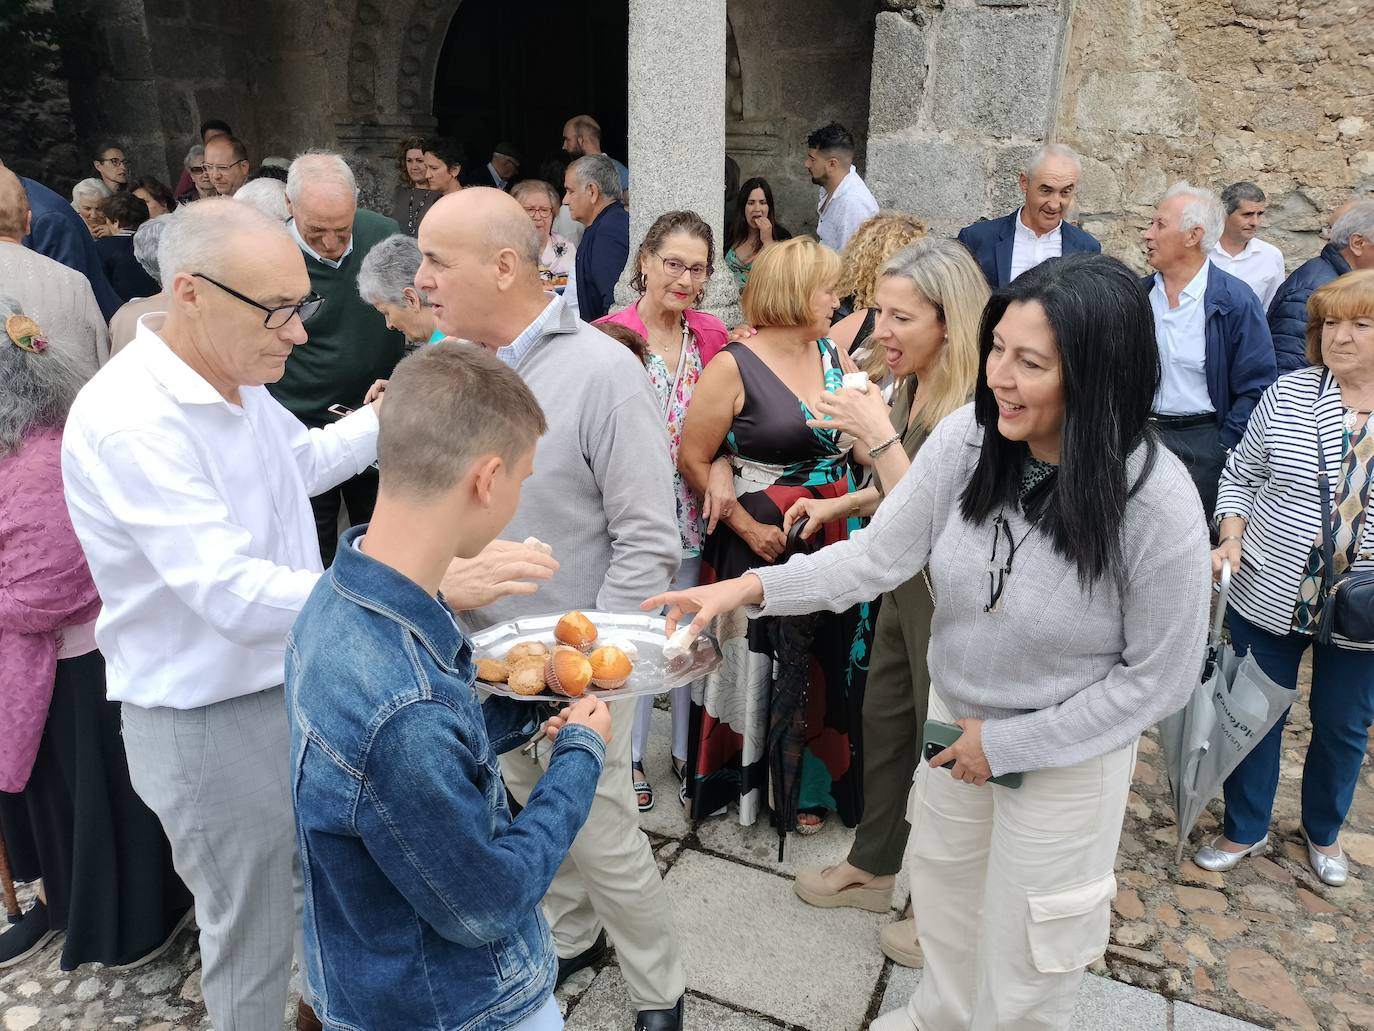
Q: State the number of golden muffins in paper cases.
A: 3